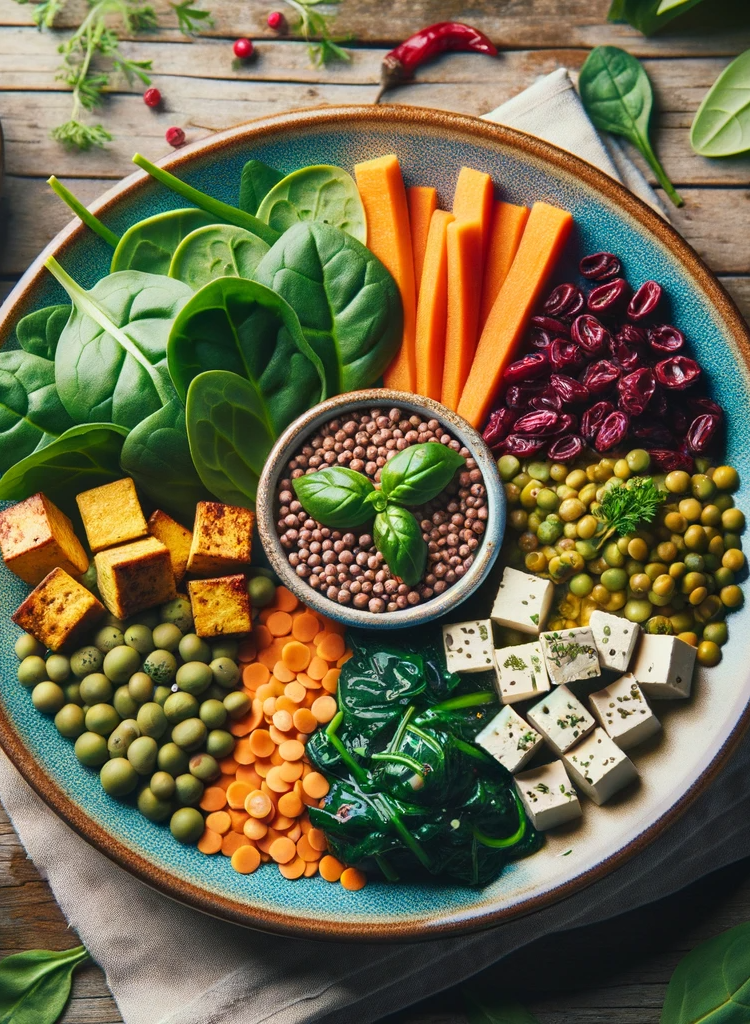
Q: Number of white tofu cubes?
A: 11